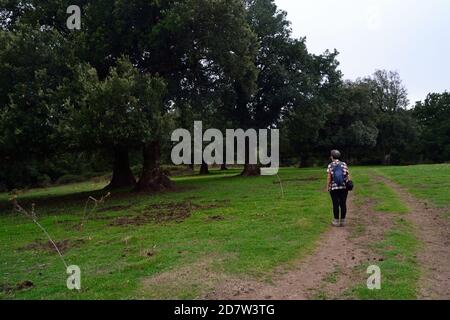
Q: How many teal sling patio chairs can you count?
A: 0